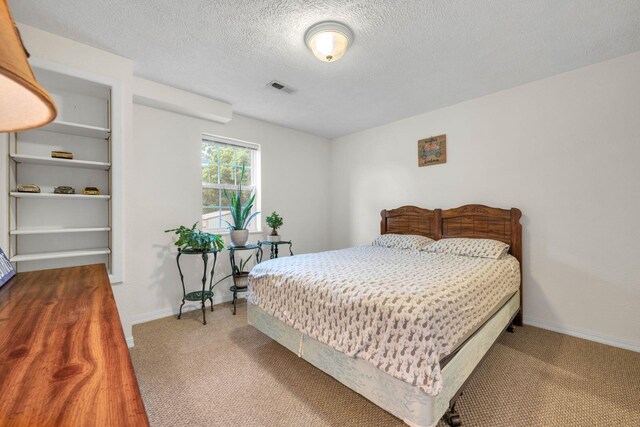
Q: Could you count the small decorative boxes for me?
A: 4